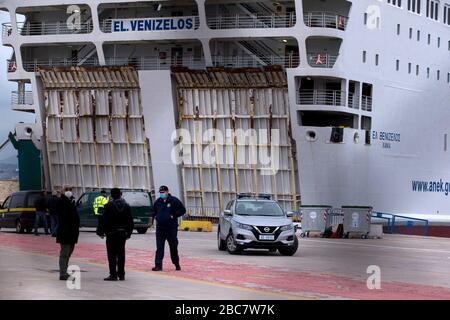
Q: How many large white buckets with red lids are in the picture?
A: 0